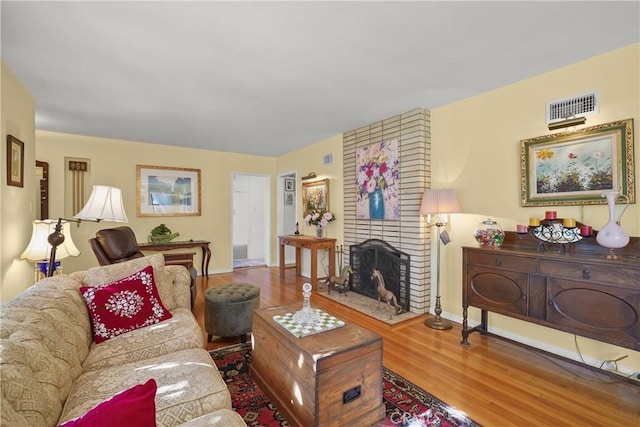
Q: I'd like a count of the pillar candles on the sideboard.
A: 5